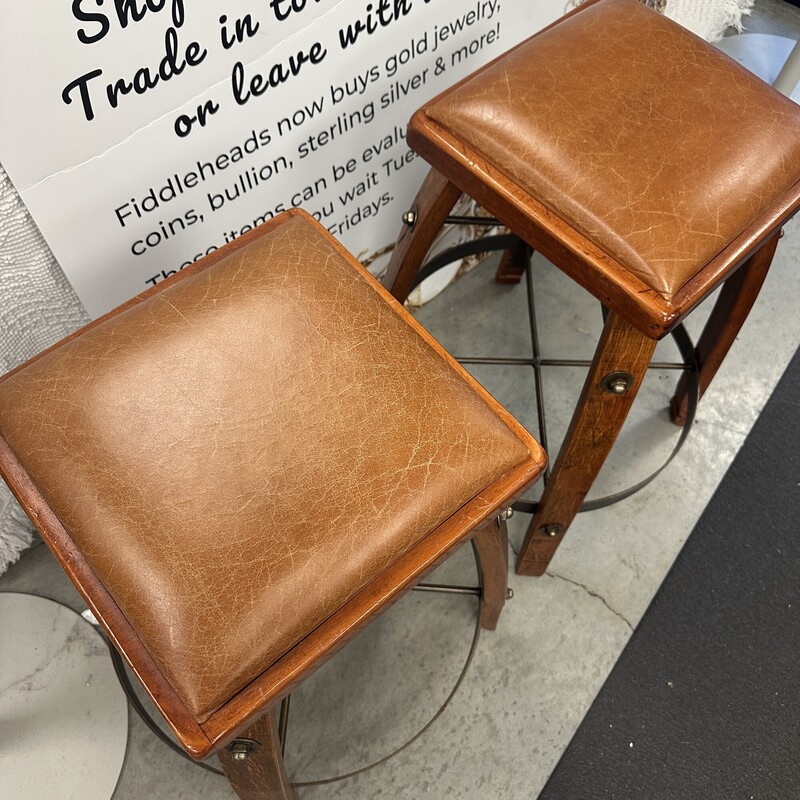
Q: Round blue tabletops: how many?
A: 0